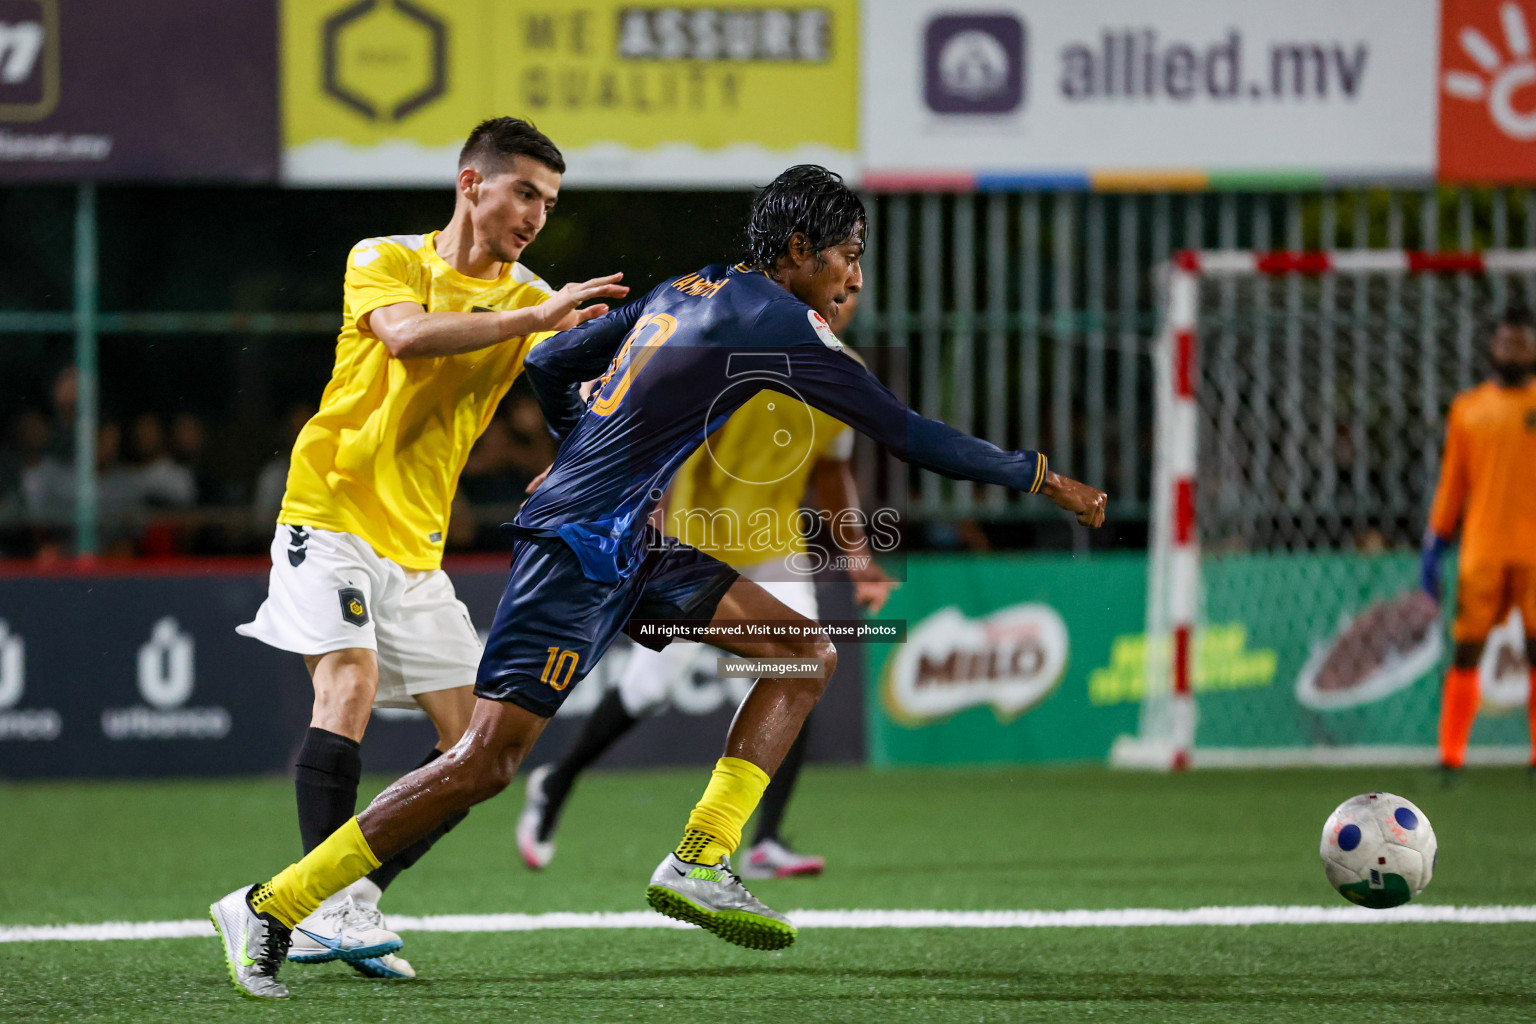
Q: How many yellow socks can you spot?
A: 2